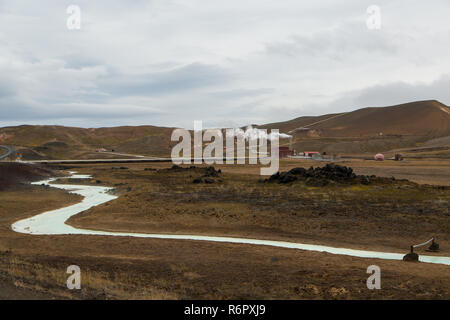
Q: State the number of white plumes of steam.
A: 1